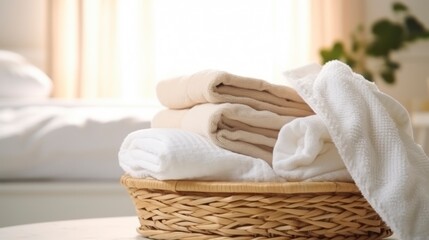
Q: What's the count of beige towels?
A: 2